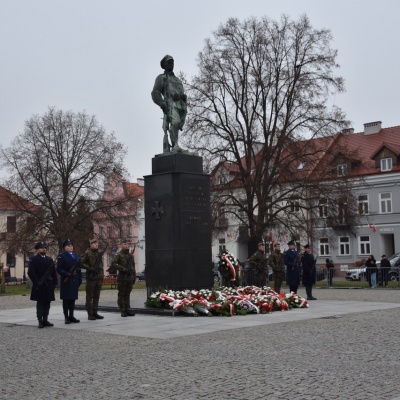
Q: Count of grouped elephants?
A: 0